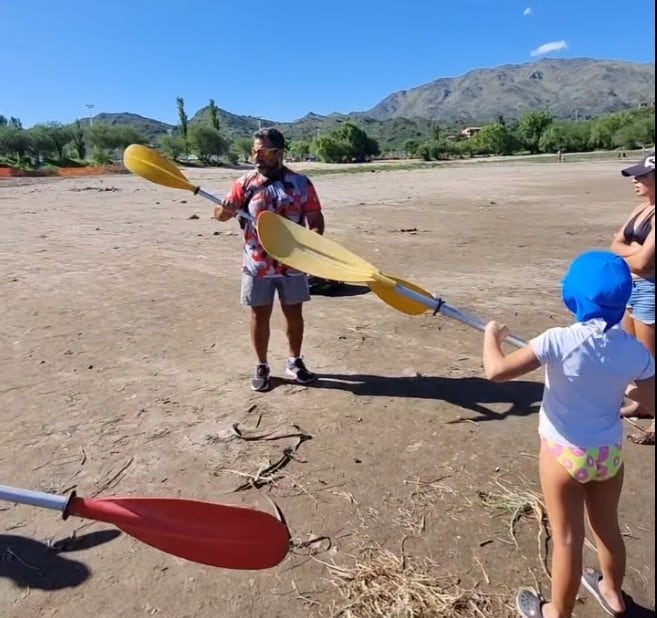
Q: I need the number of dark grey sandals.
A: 2